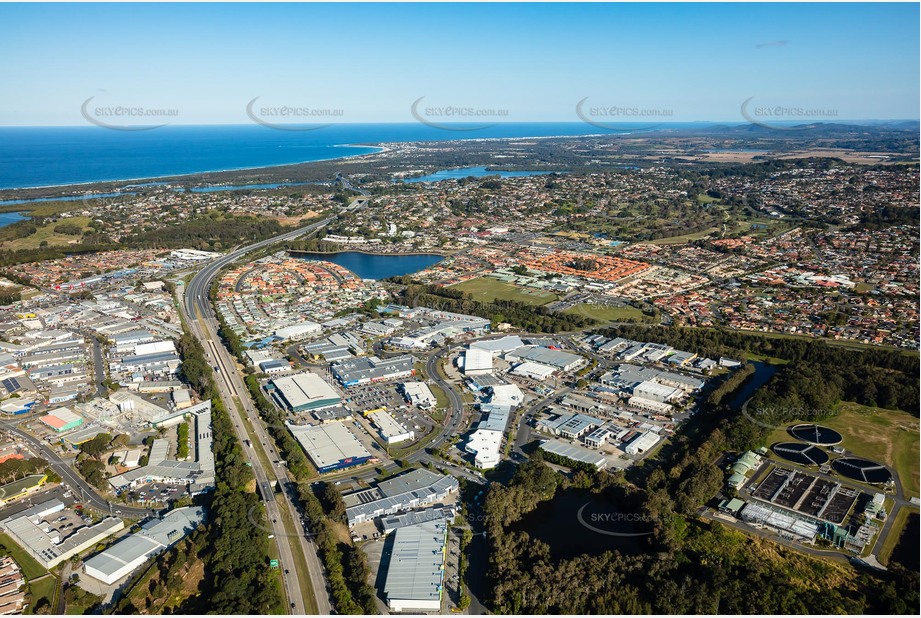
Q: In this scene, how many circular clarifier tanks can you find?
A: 3